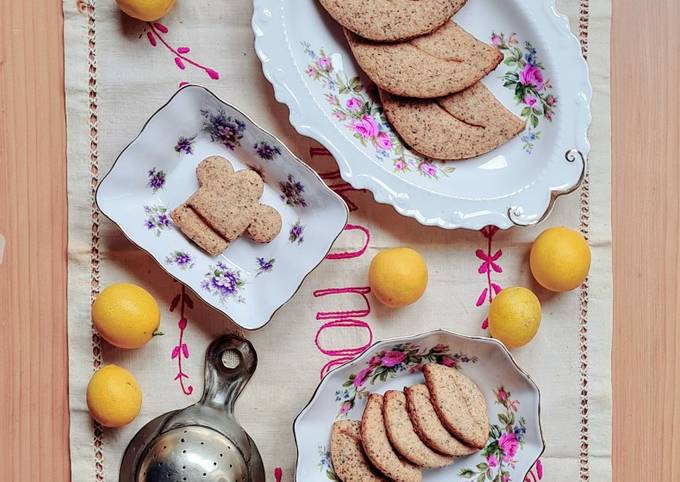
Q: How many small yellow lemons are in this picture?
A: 6